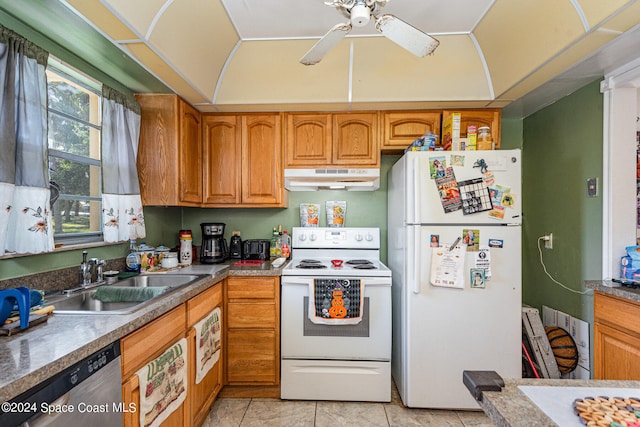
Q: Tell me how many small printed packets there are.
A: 2